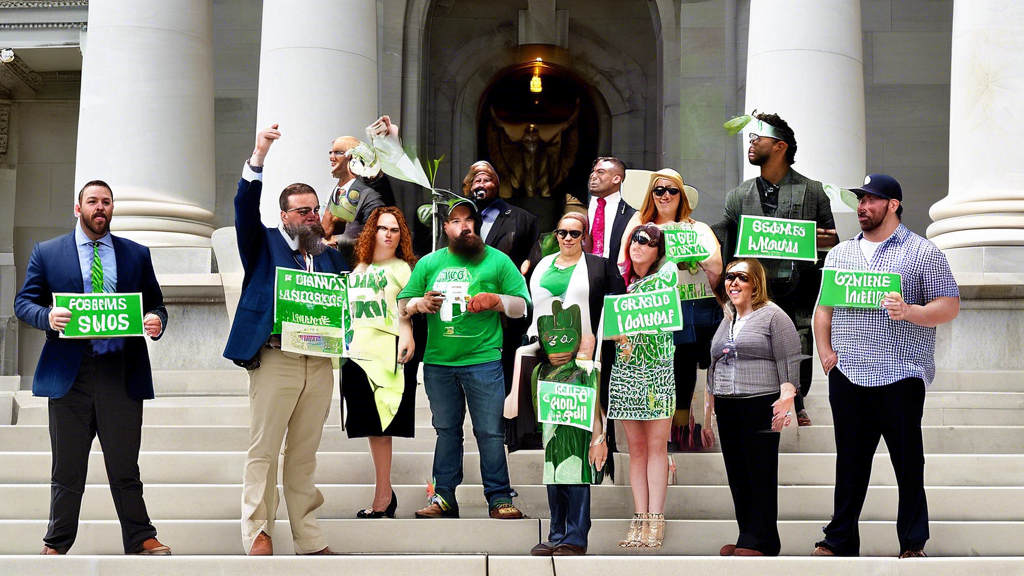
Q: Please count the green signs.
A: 7